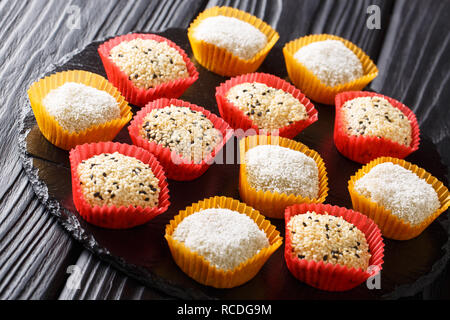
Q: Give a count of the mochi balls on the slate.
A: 12